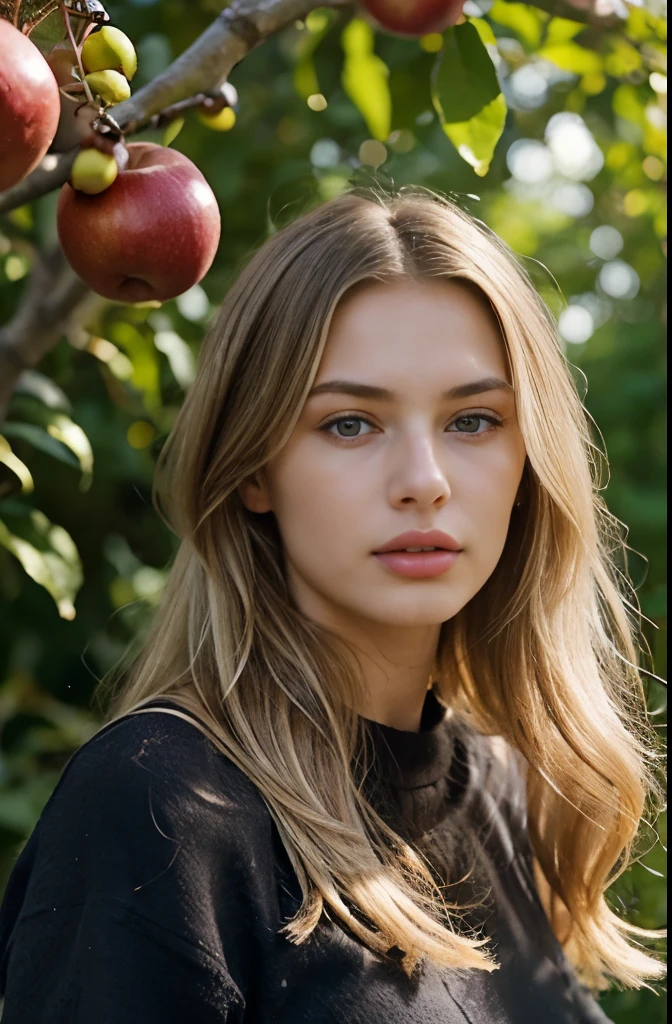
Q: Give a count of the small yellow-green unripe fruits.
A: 4